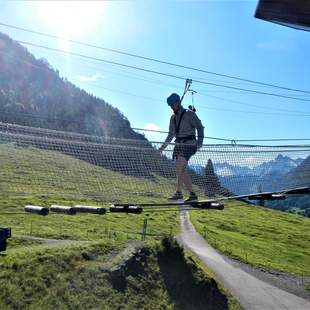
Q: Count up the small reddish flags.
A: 0